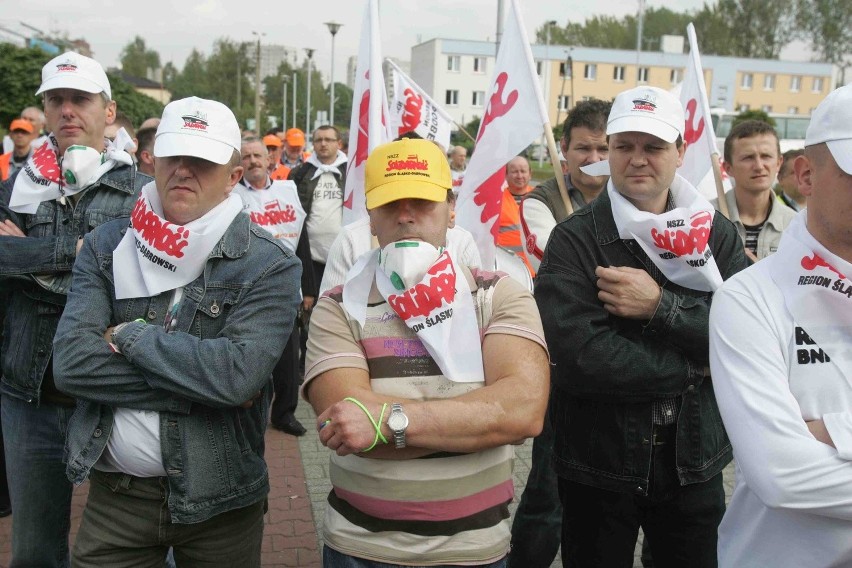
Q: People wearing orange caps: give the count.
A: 3